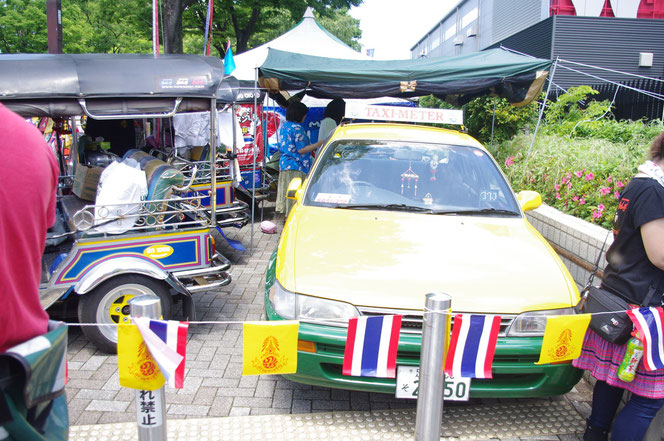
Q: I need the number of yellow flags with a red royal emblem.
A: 3